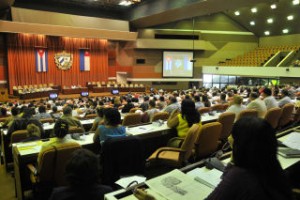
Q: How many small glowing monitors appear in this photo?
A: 3